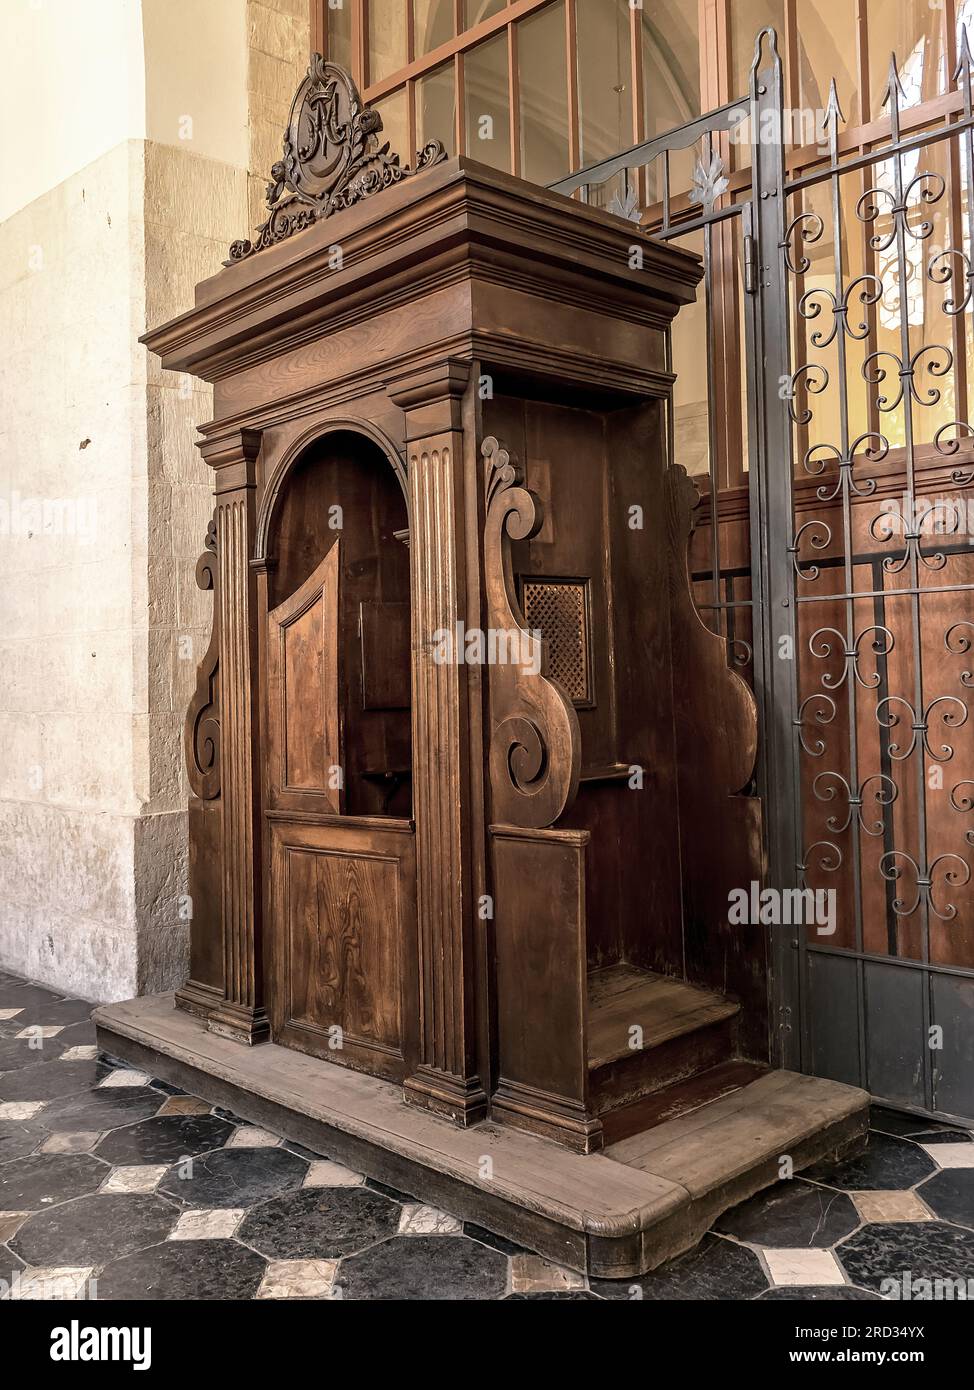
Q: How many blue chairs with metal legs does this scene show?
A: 0